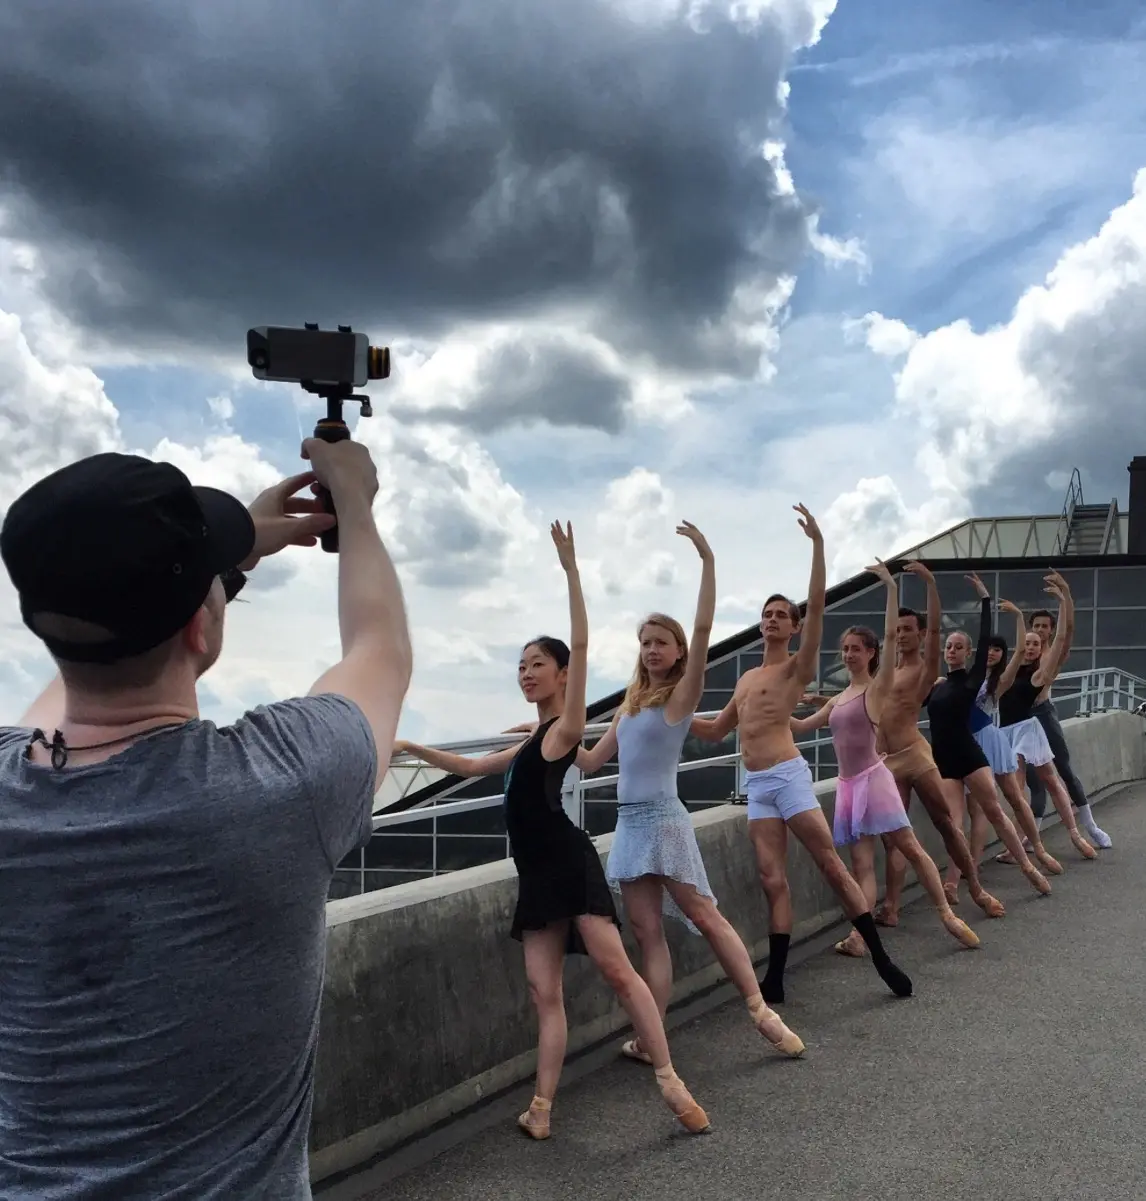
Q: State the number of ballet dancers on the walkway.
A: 9